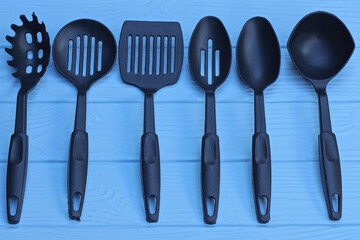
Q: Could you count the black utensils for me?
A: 6